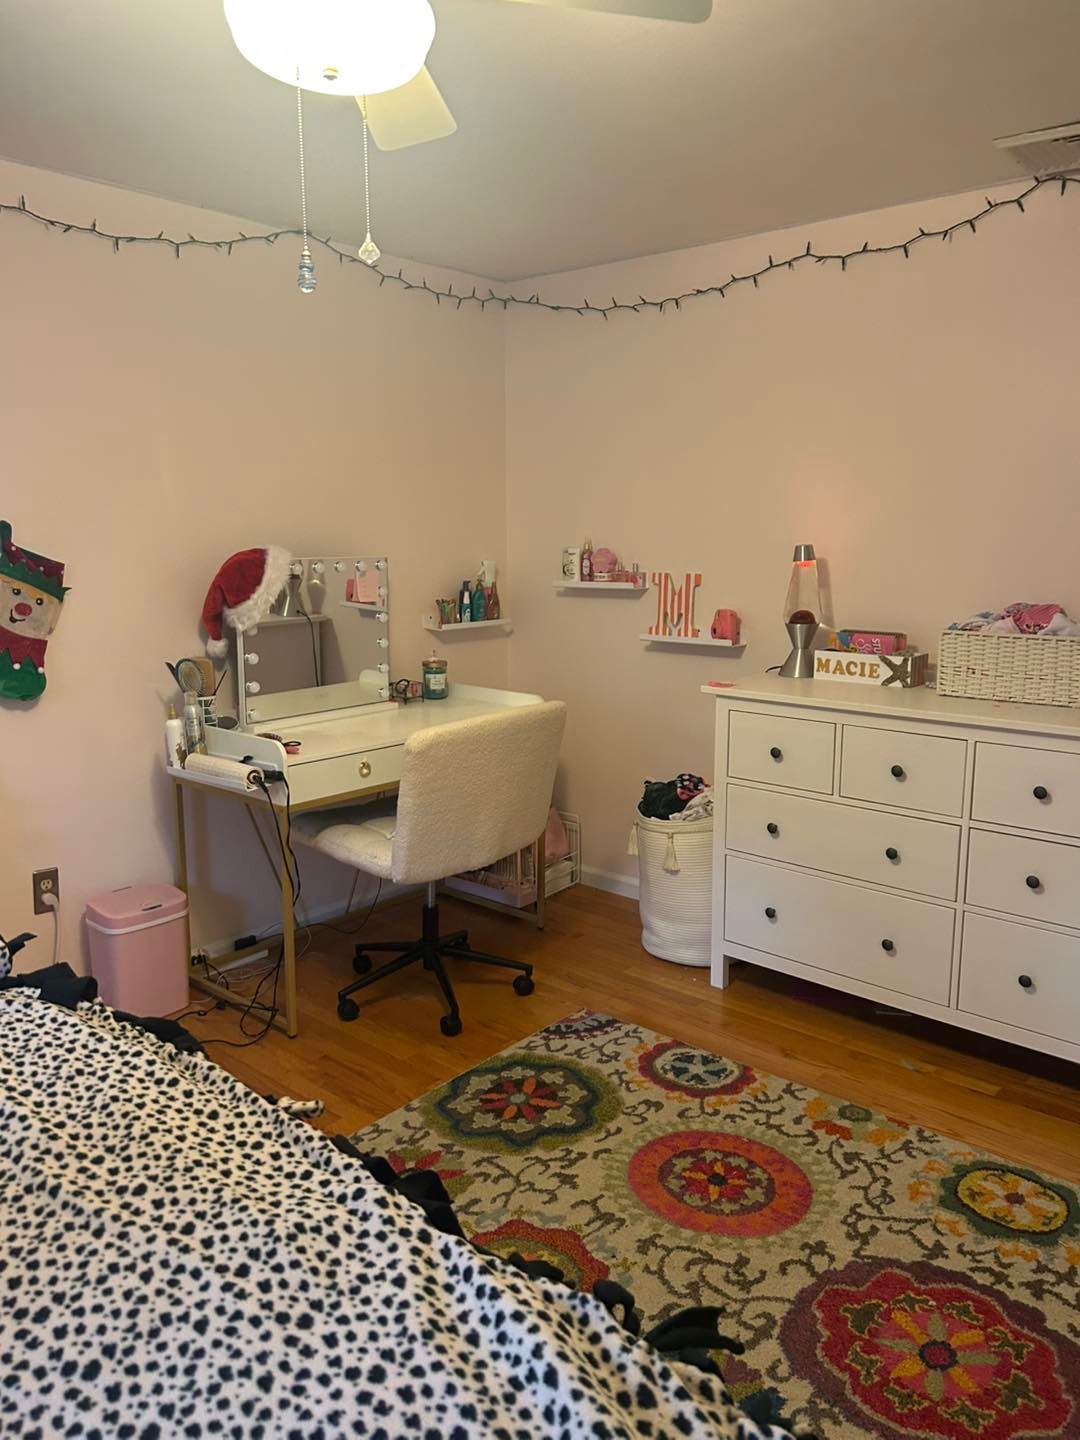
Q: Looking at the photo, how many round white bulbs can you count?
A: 14